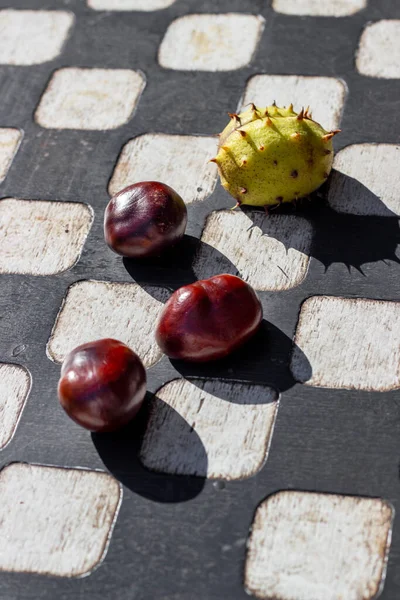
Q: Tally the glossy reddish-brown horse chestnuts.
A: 3